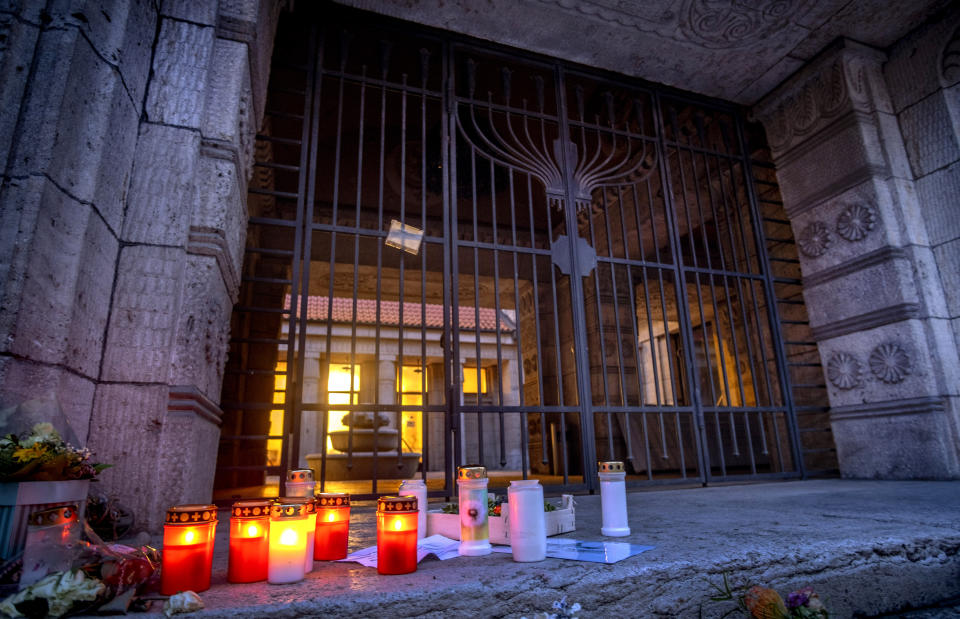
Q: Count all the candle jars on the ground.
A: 12